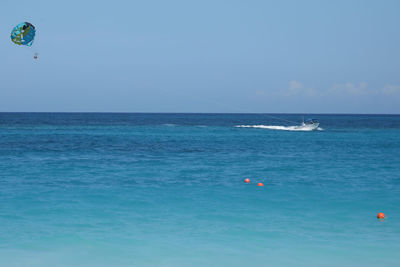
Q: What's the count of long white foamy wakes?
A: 1